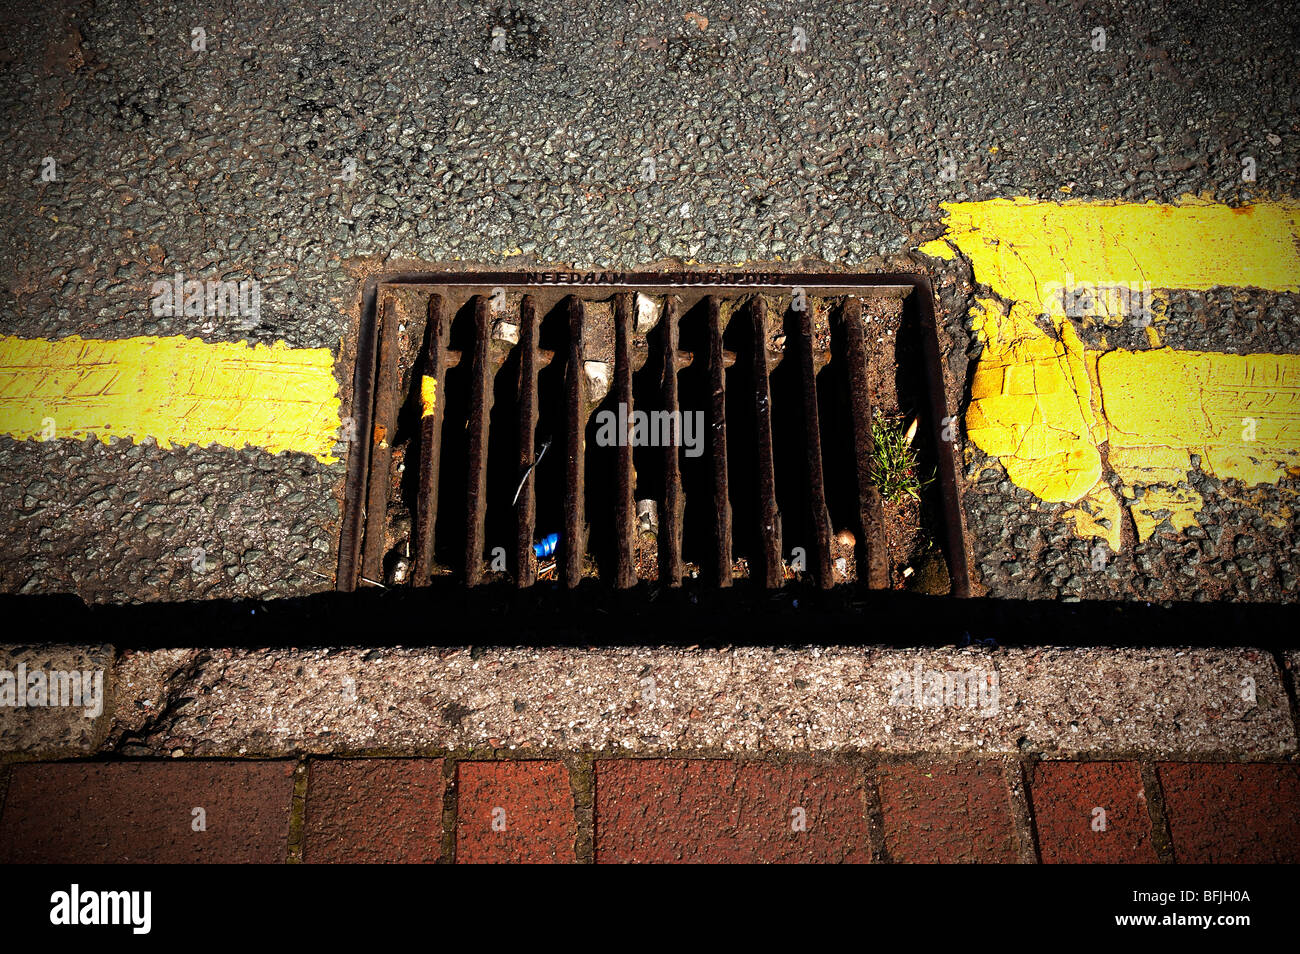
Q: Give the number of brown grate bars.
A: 11